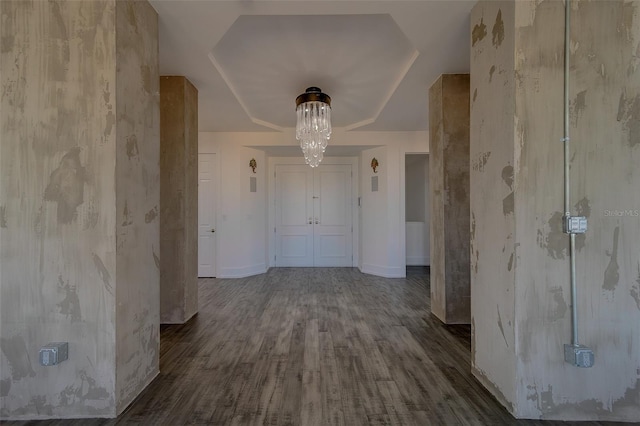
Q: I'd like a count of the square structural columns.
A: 4